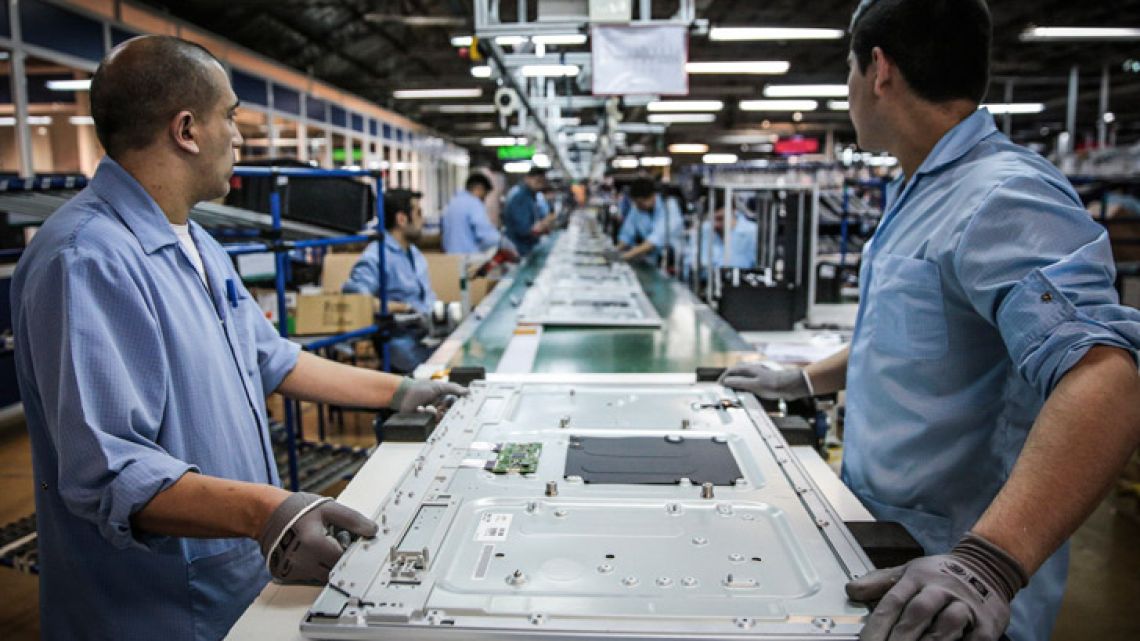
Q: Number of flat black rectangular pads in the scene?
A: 1